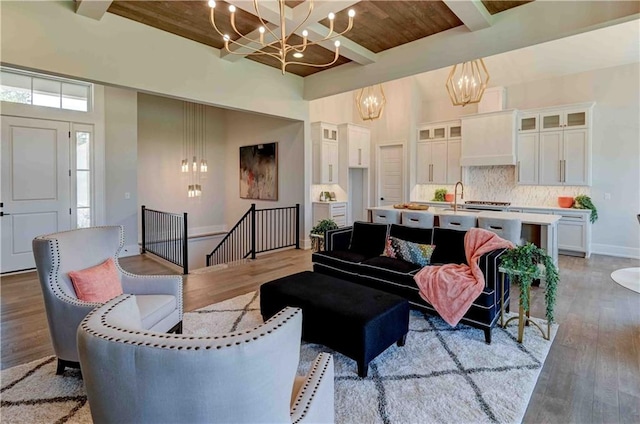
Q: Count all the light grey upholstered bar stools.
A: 4